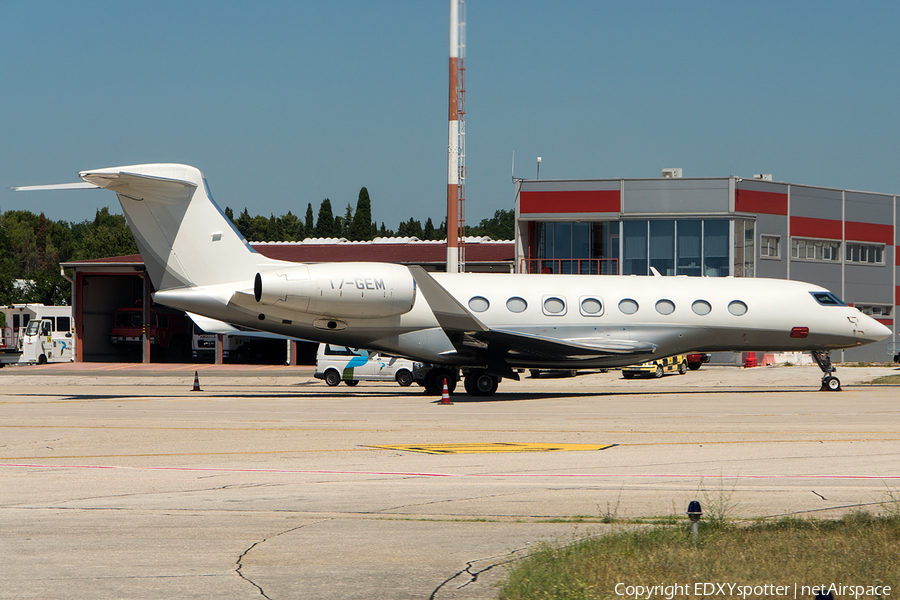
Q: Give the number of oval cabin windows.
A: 8